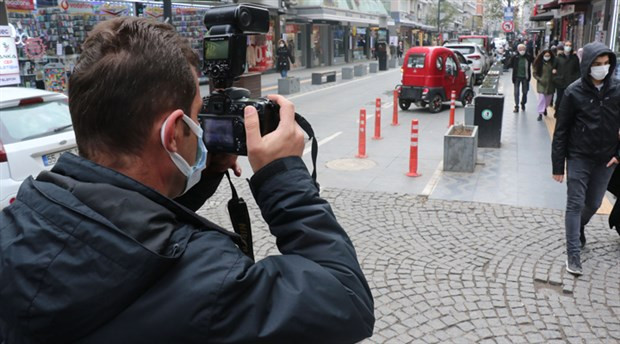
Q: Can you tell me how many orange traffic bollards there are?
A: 5